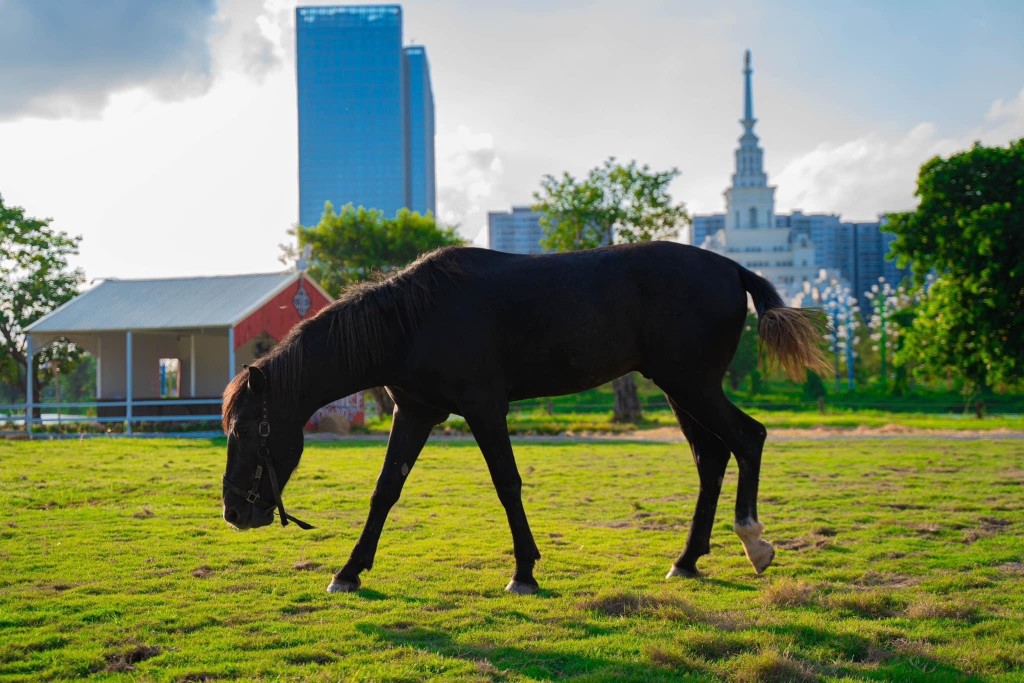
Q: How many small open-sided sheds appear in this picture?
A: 1